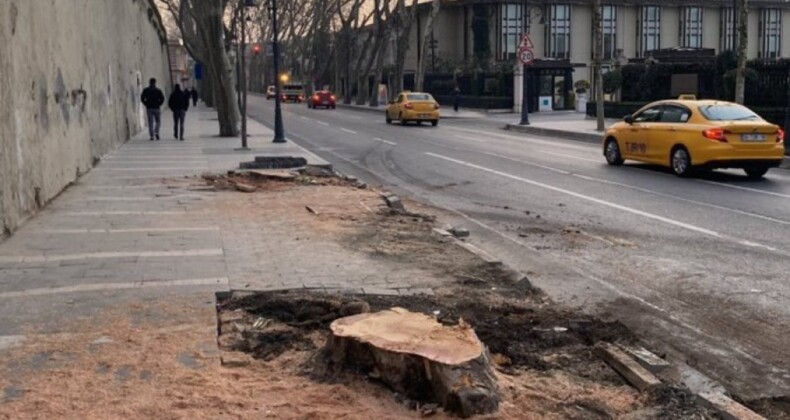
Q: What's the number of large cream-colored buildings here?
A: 1